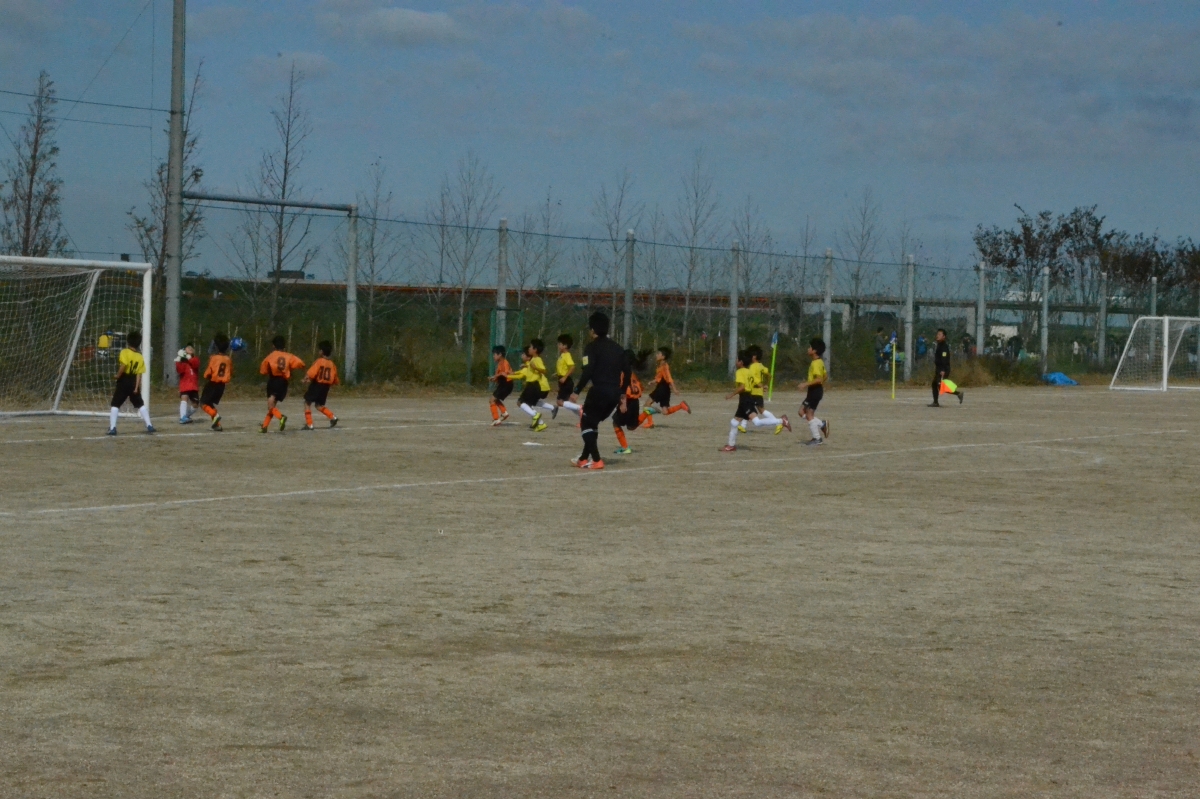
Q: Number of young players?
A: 14